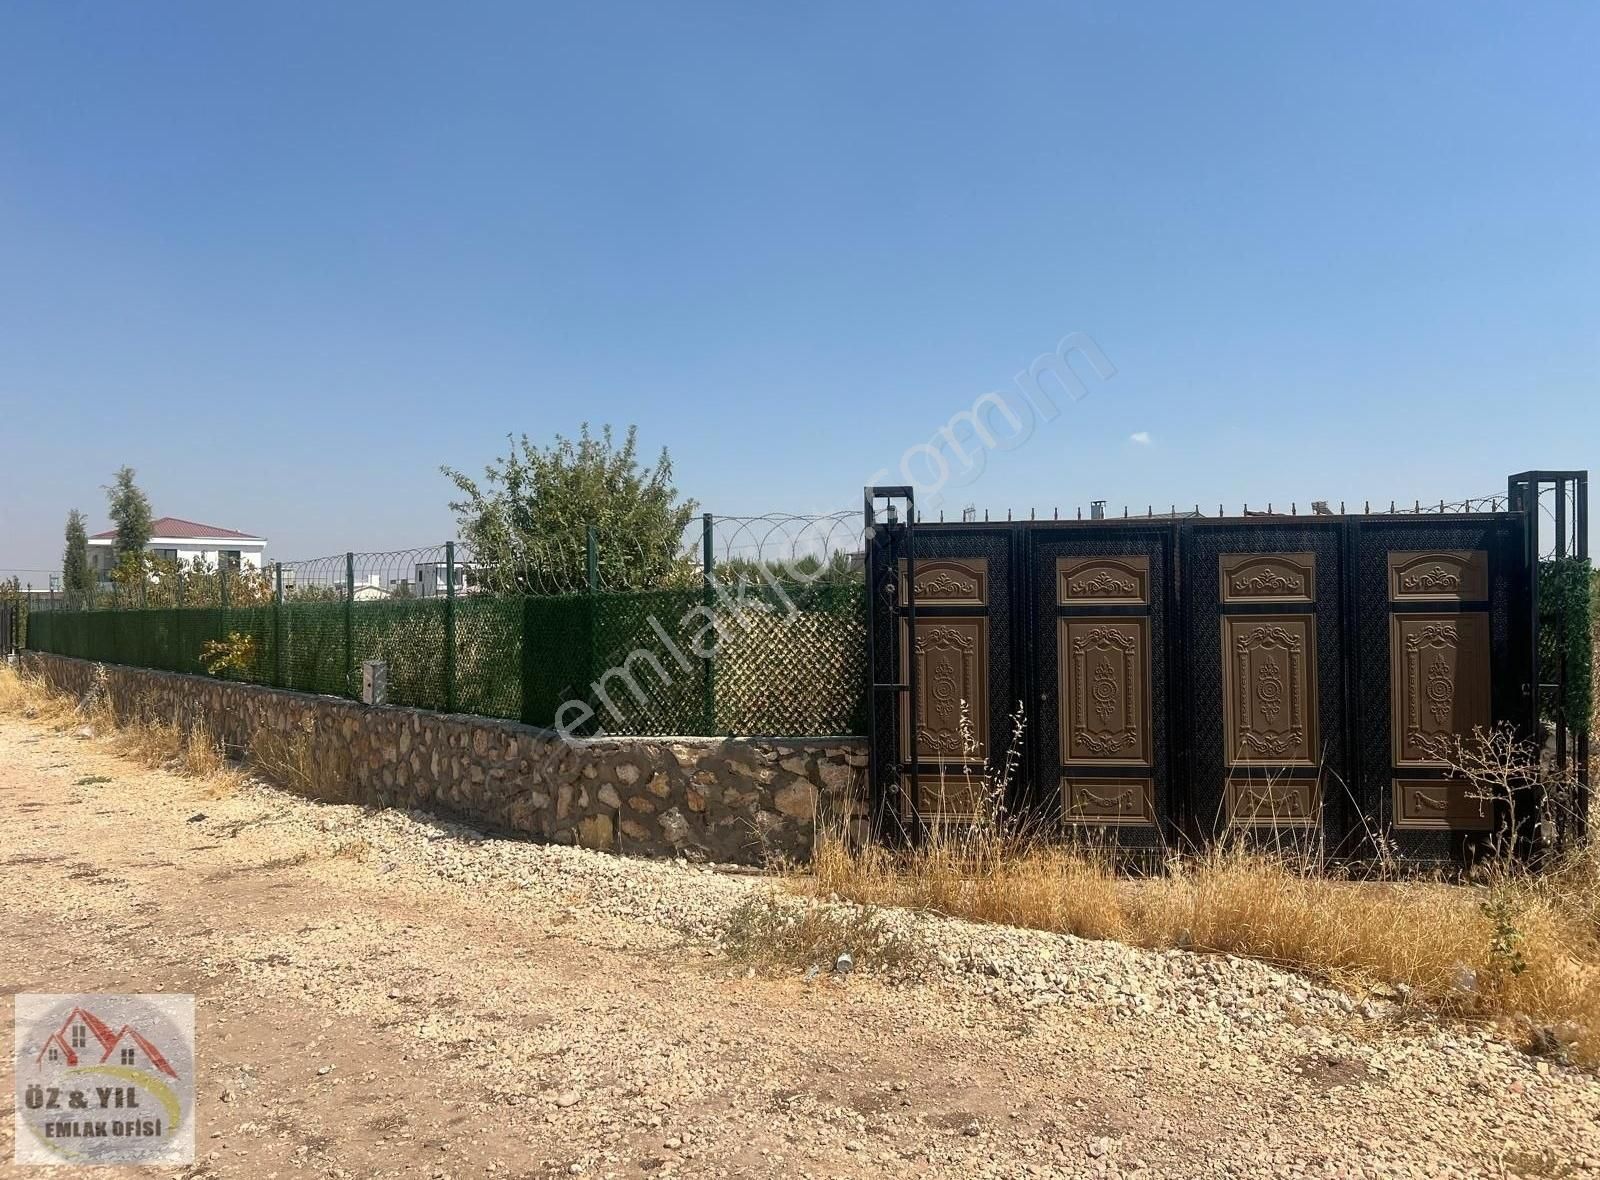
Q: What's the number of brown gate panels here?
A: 12